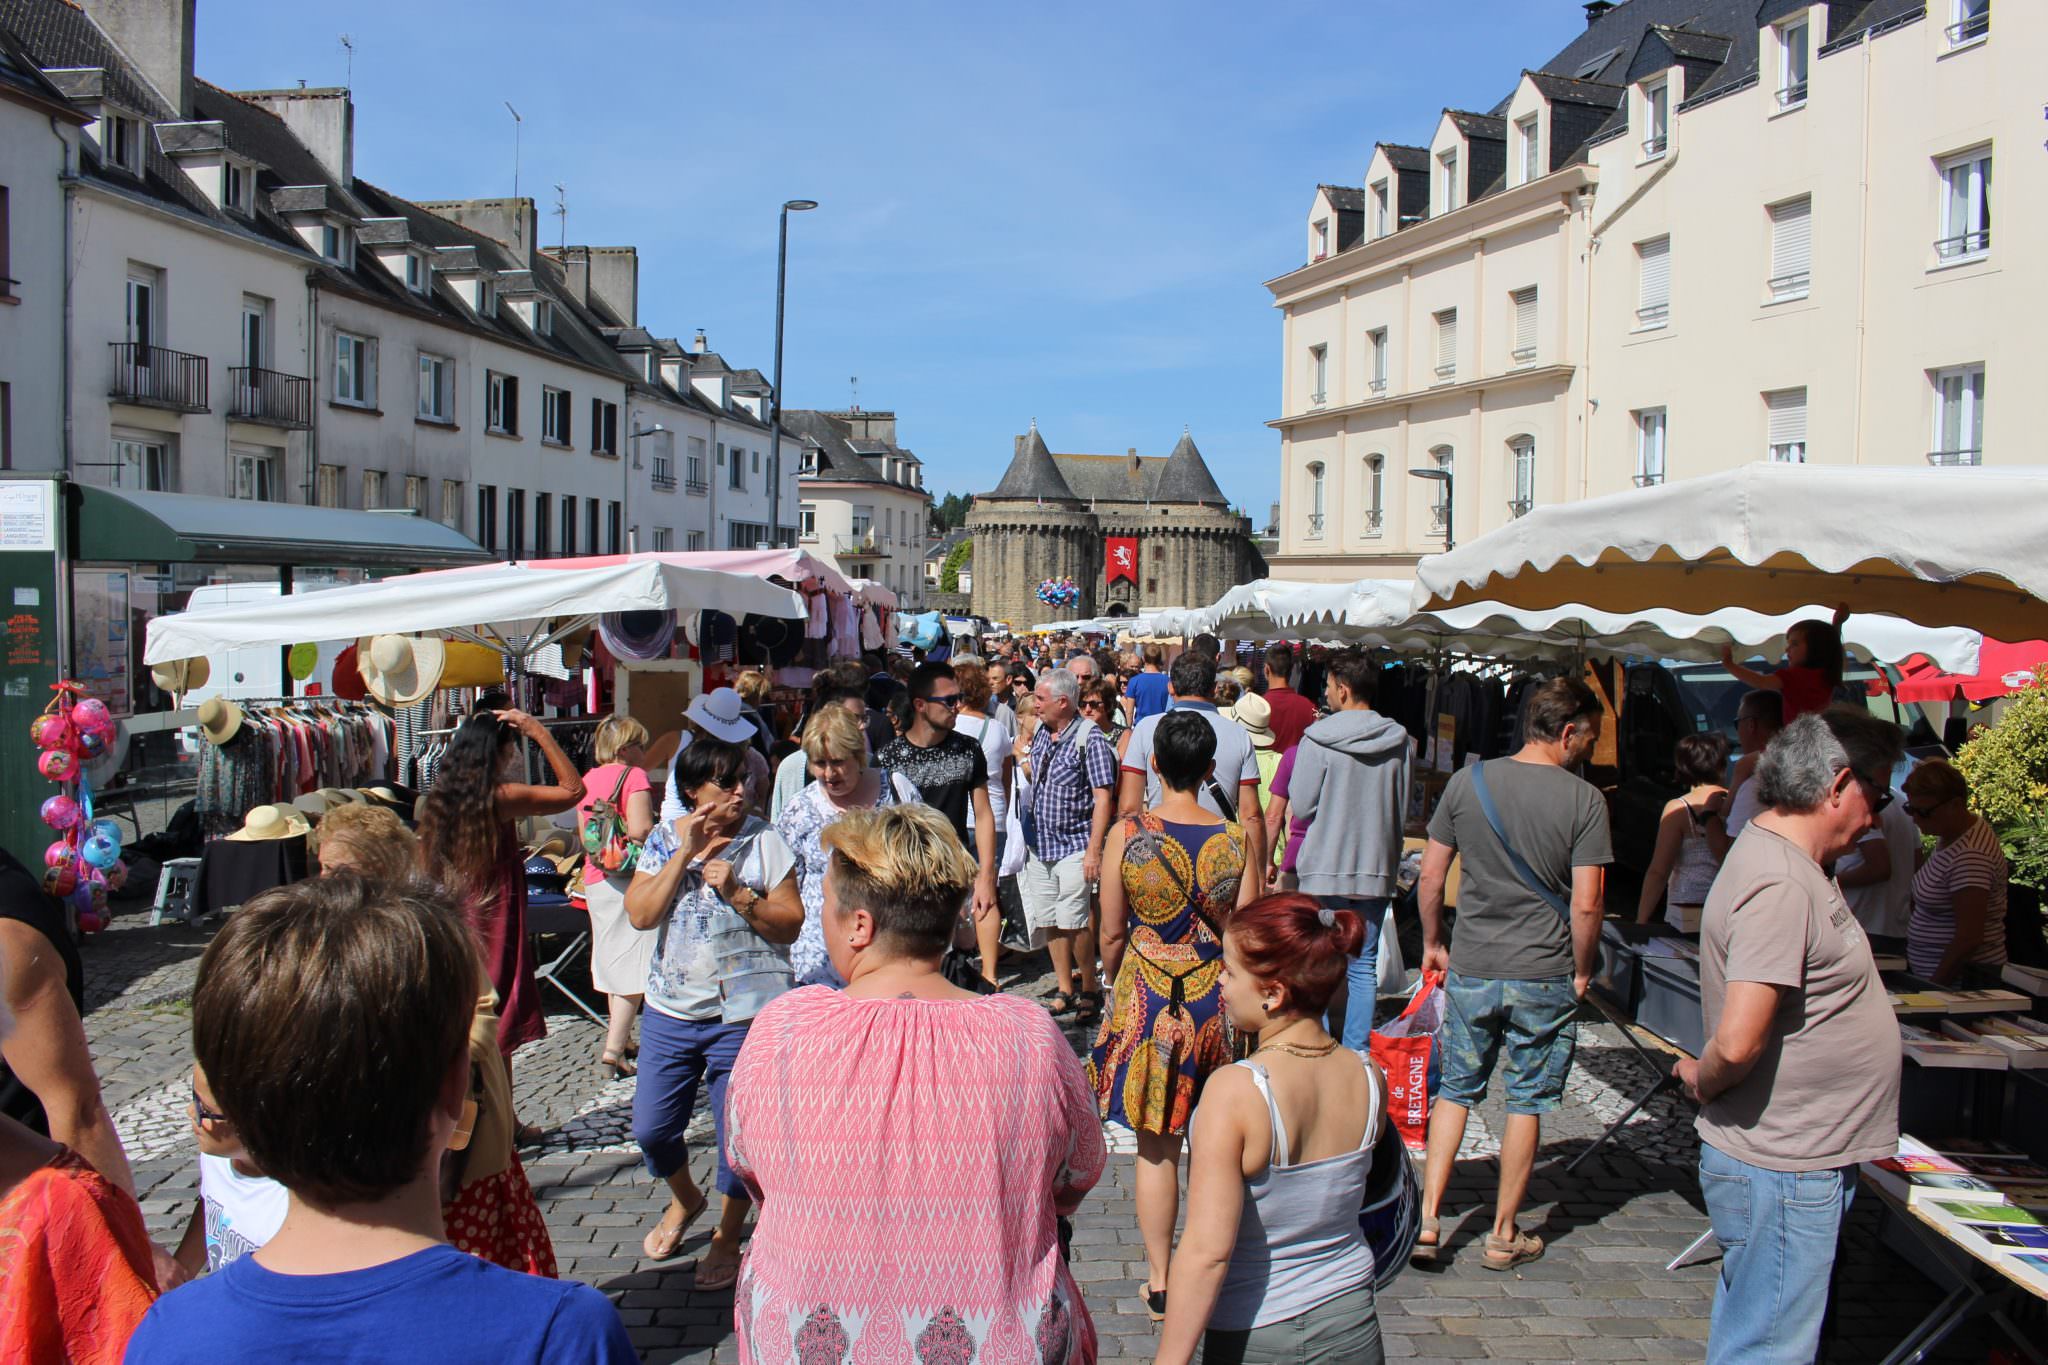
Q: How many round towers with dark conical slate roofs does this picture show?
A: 2